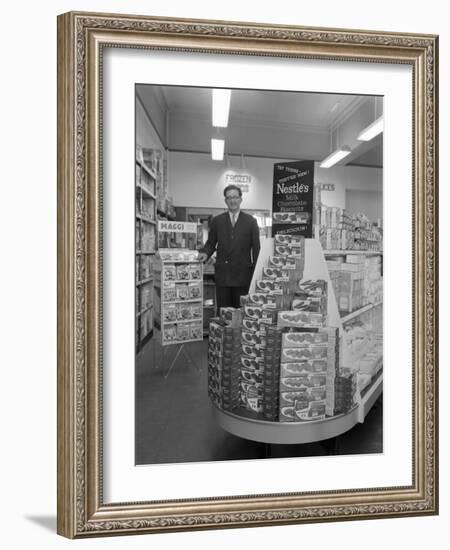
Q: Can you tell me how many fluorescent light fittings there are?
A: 4